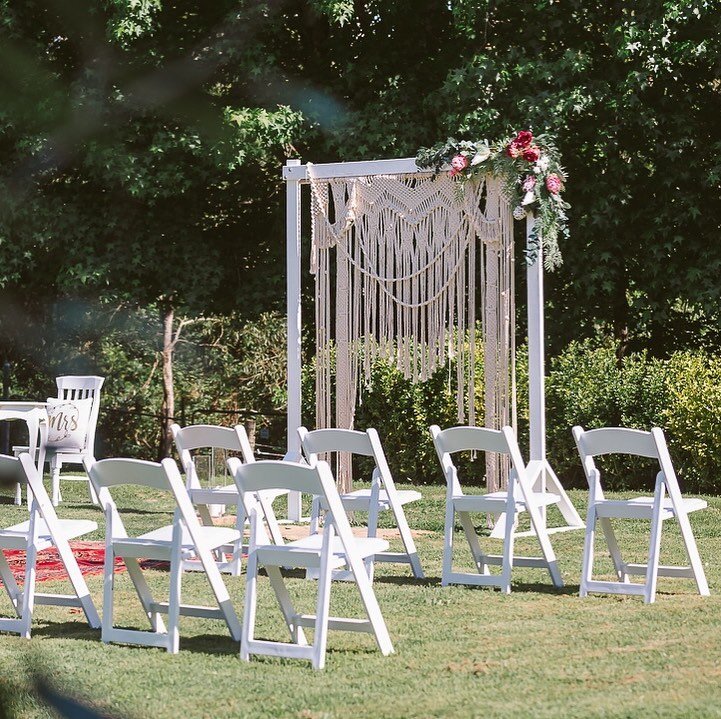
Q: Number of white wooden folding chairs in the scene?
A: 7